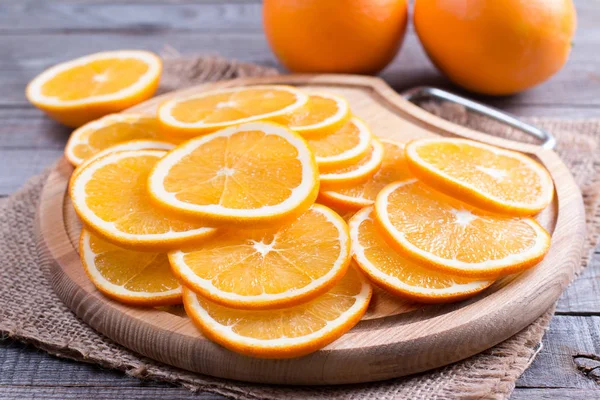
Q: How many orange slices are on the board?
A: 15